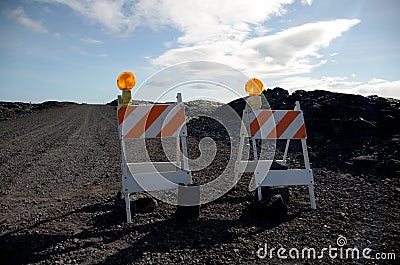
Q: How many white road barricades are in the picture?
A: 2